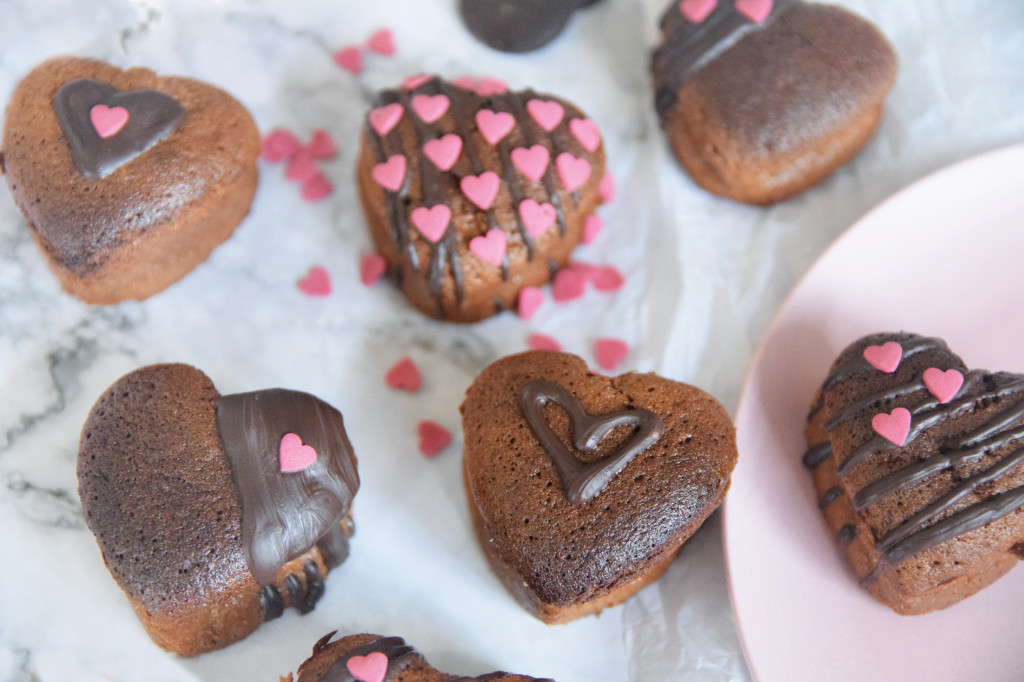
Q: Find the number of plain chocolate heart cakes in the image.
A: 1